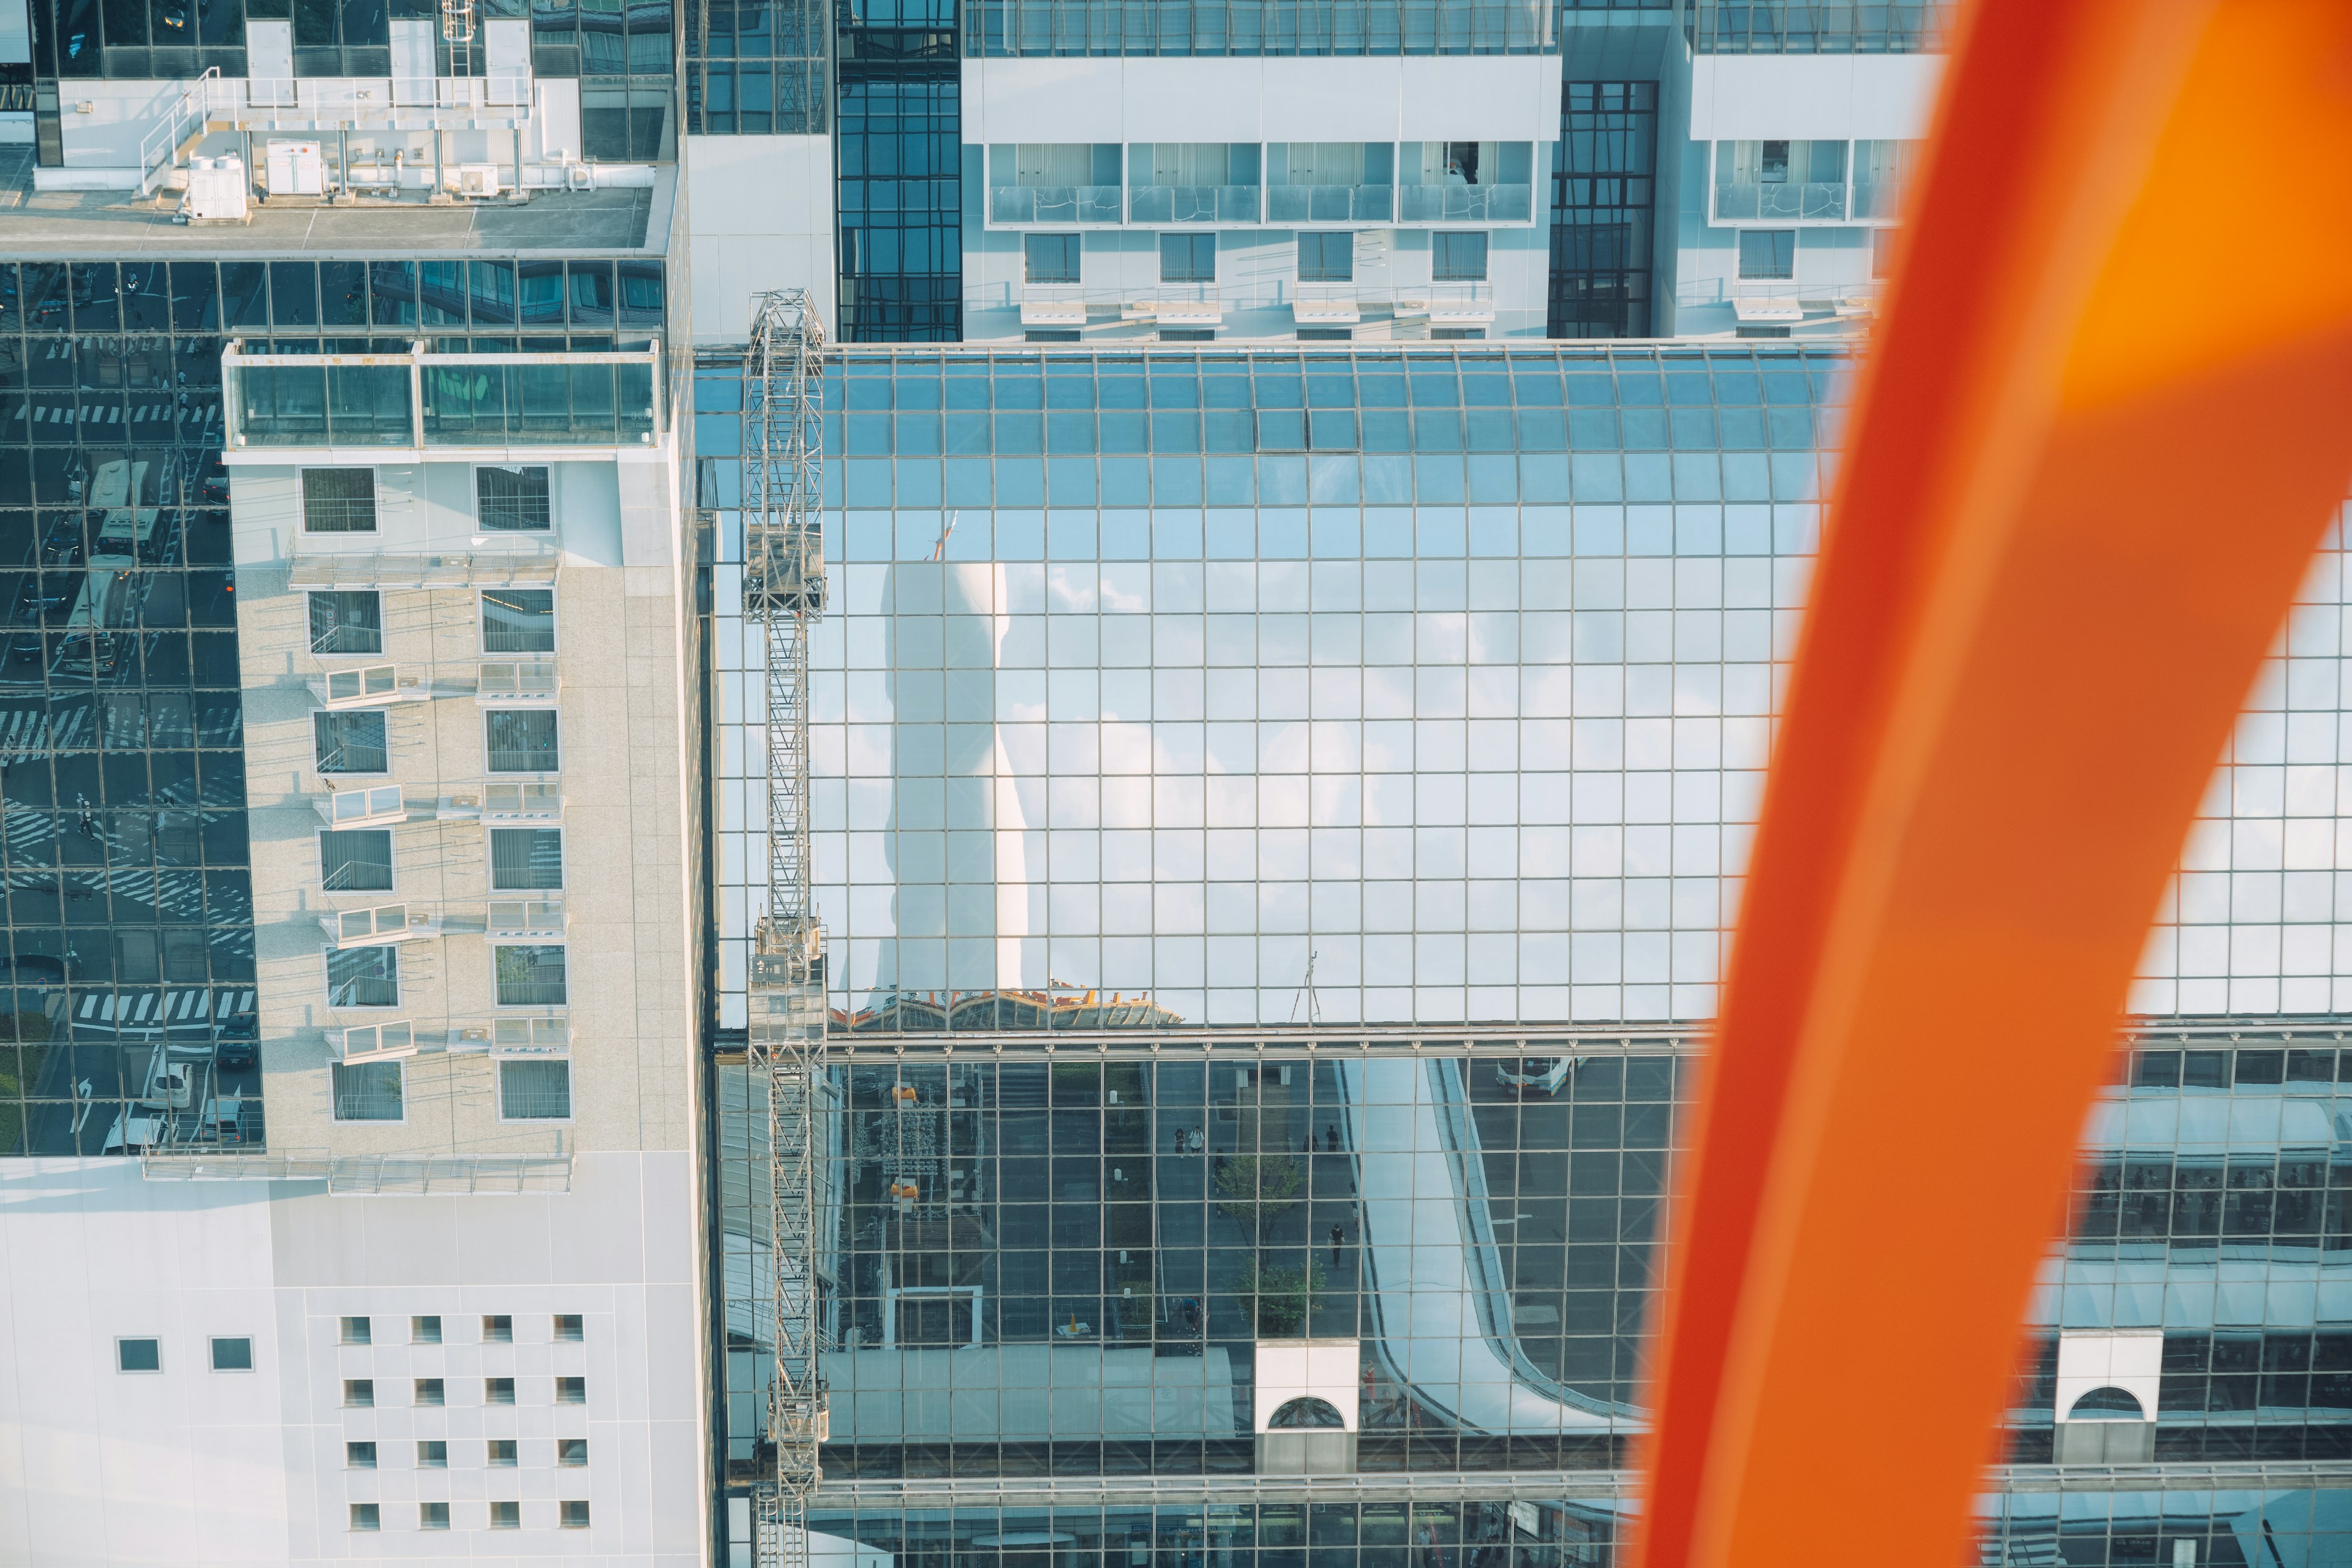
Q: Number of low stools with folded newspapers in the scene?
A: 0